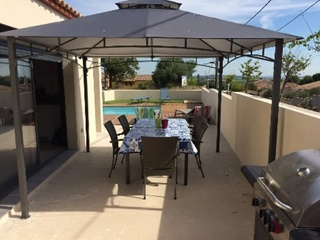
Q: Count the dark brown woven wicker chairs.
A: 5